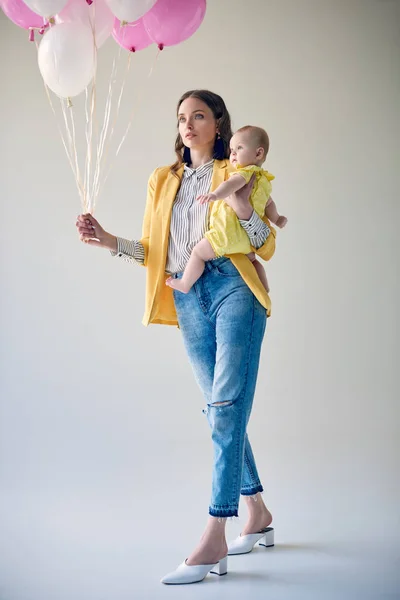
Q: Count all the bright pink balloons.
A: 3